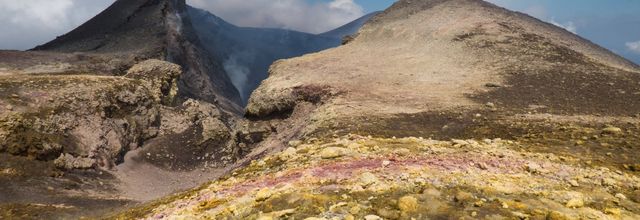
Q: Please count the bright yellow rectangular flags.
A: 0